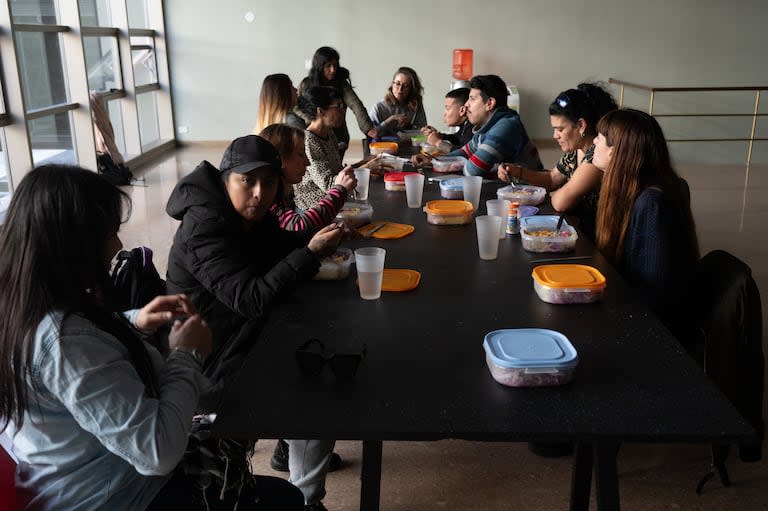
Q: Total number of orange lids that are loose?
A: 2